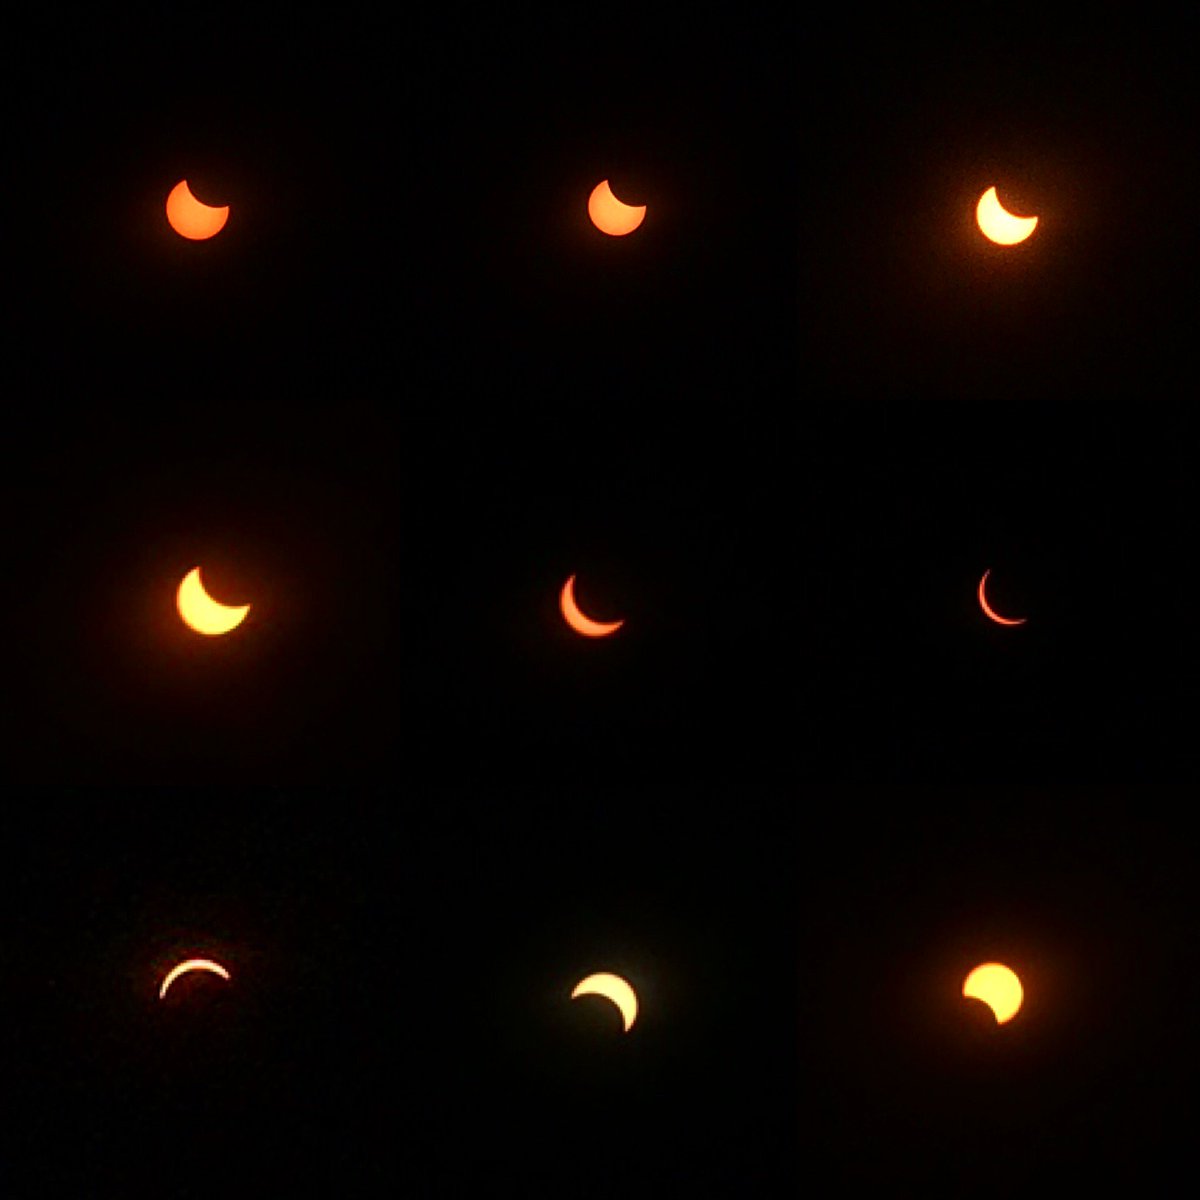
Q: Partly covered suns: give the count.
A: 9